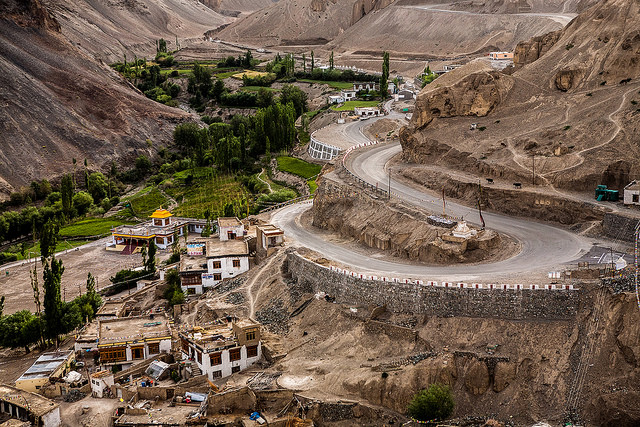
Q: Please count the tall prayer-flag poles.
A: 2